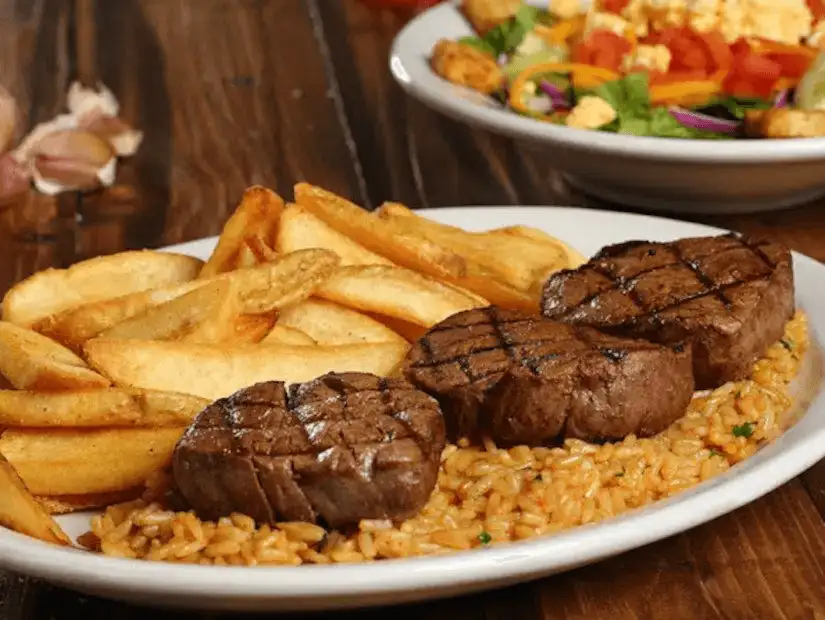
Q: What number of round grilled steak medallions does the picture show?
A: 3